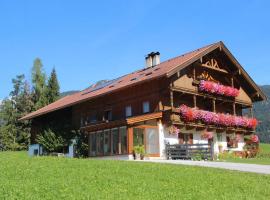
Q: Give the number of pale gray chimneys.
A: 2